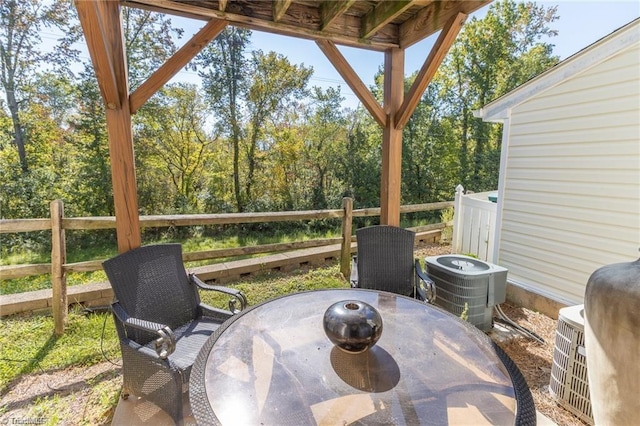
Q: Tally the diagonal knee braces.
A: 4